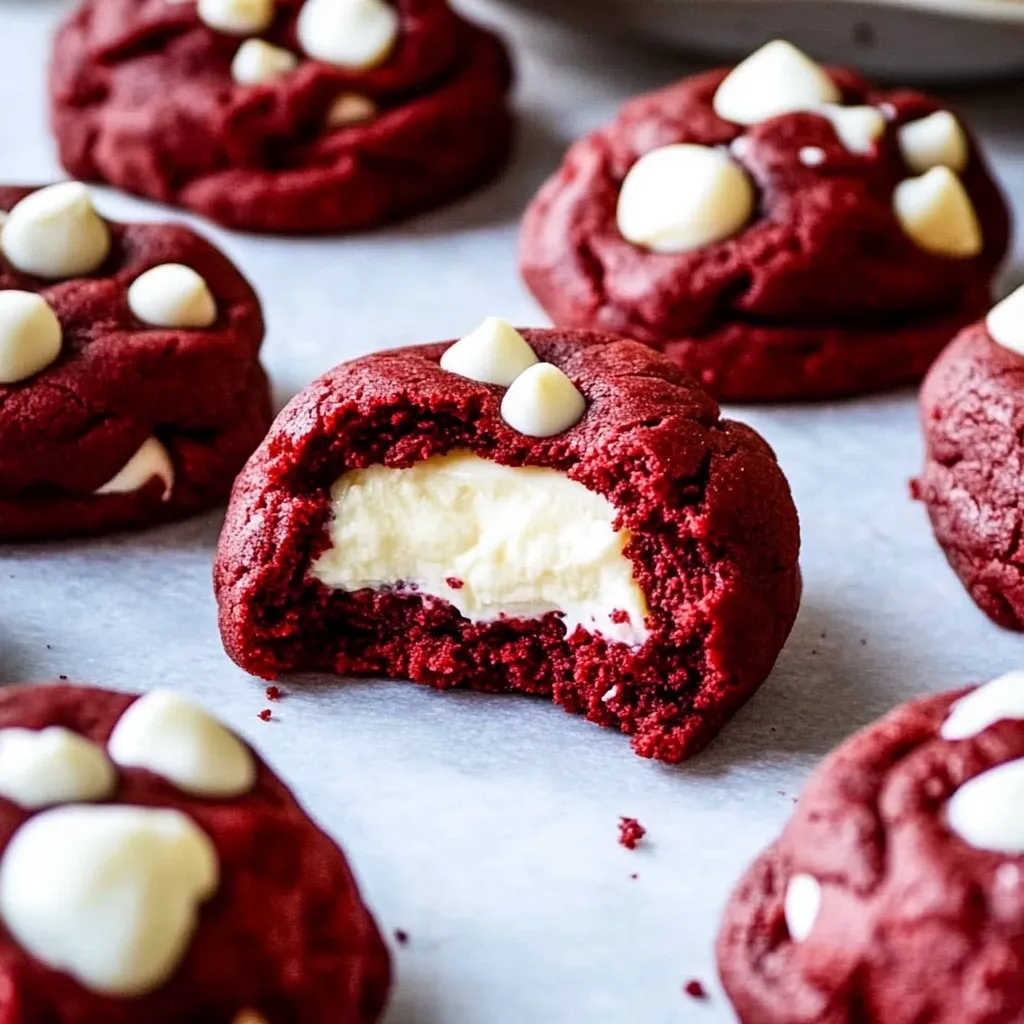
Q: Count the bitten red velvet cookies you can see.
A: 1